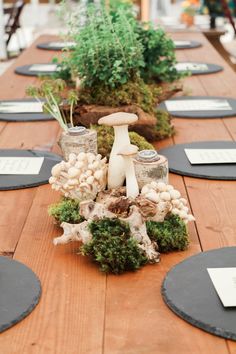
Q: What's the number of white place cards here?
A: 9